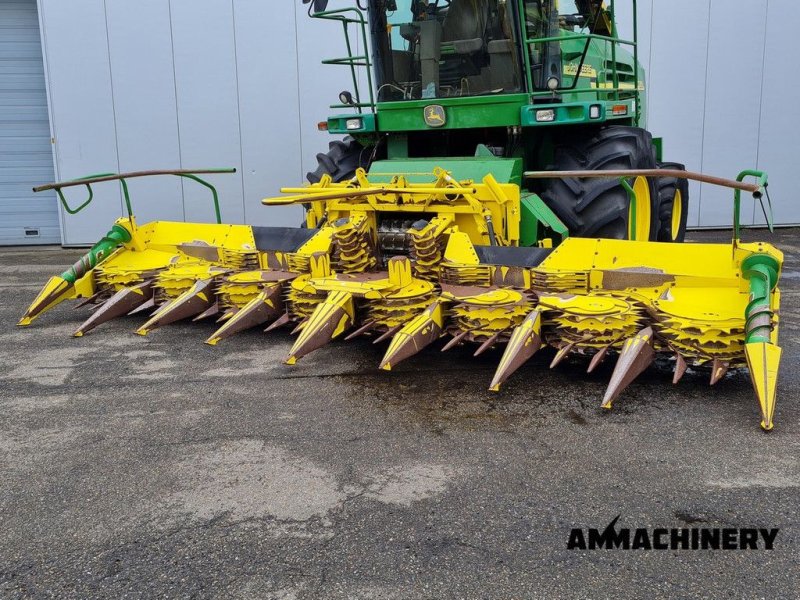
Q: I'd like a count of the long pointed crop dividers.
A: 9